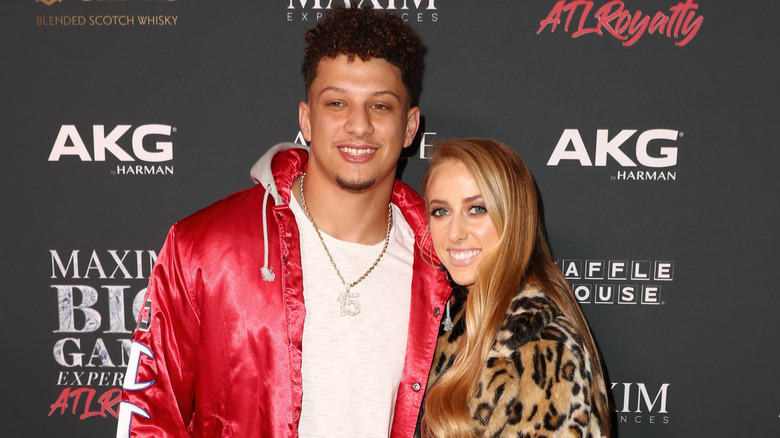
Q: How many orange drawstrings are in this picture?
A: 0